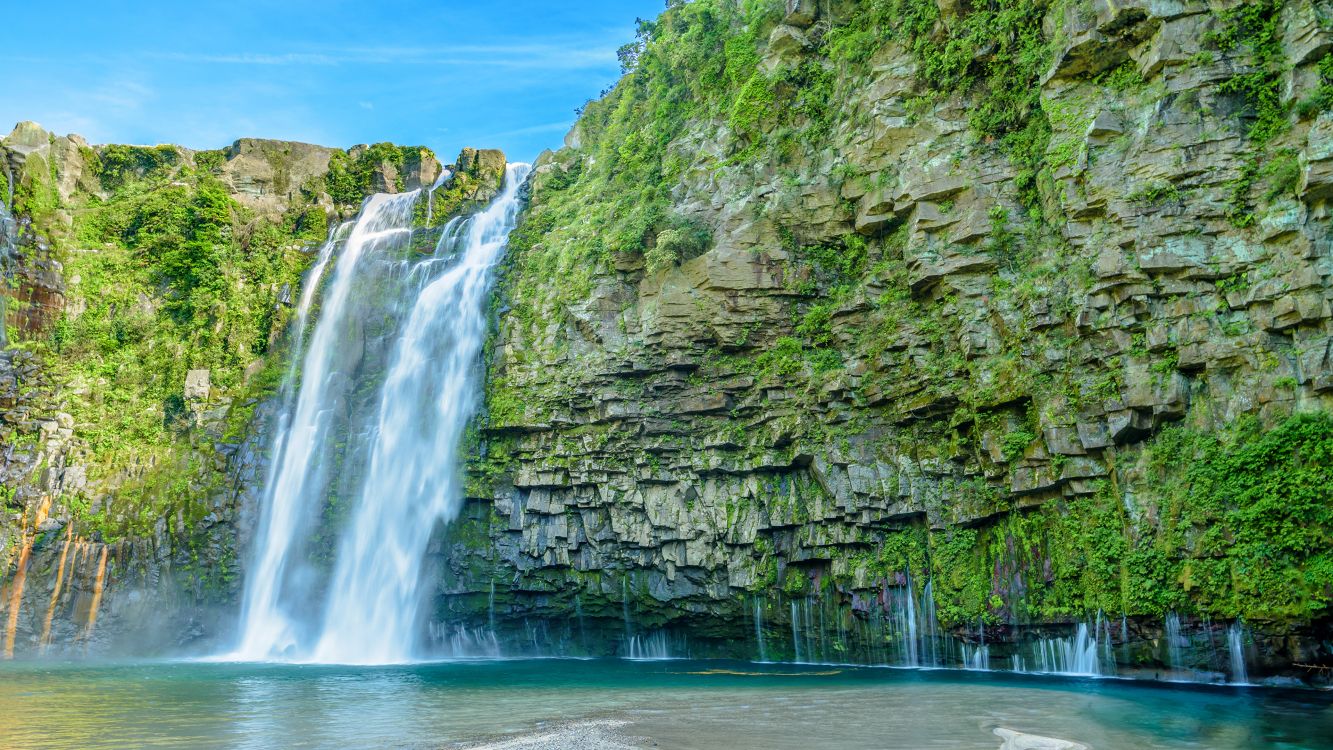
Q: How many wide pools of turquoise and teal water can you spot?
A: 1